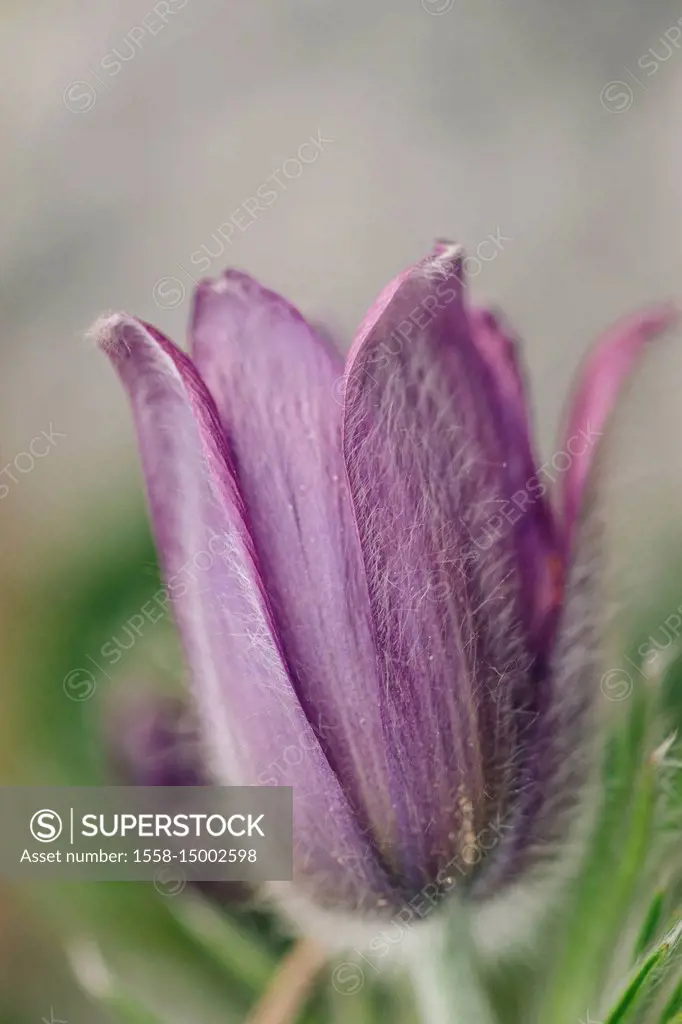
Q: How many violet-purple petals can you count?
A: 5